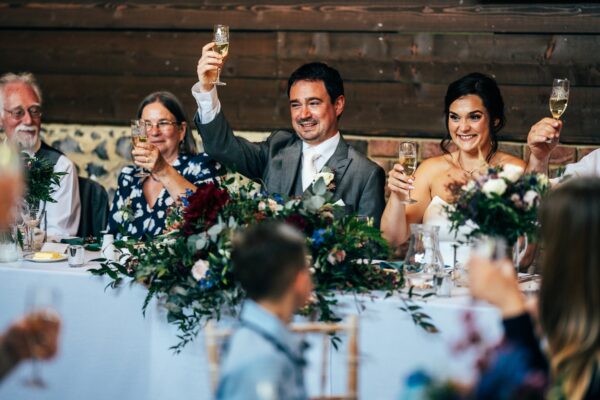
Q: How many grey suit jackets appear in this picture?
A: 1